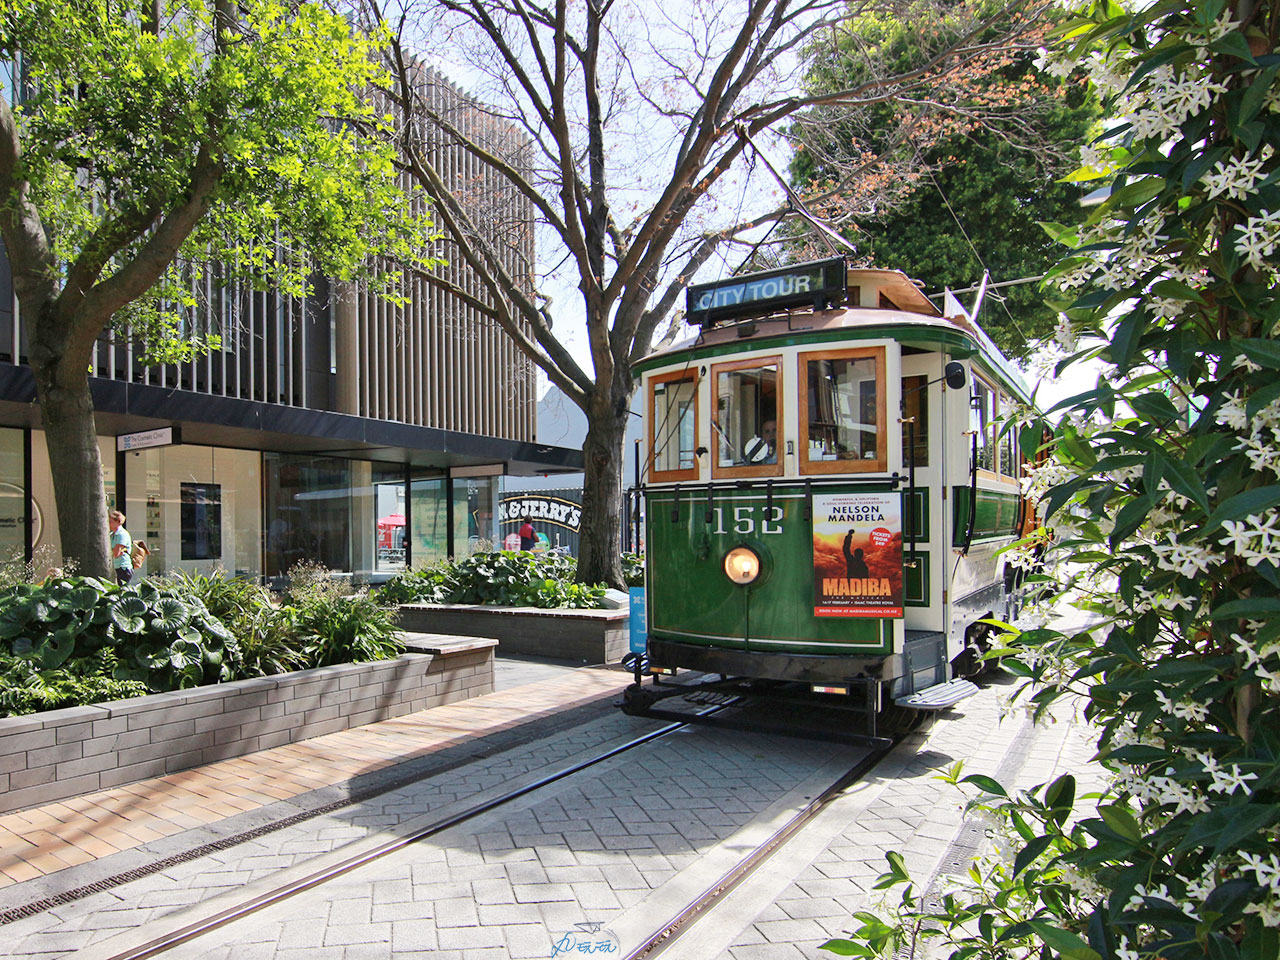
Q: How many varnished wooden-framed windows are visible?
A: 3